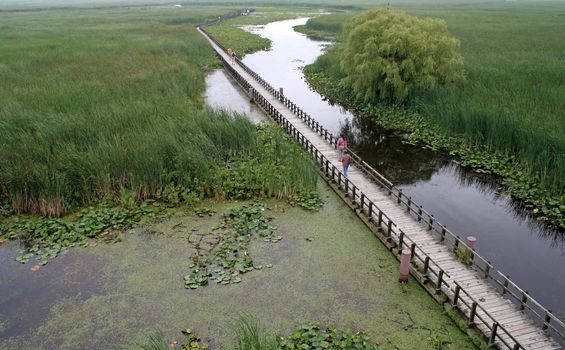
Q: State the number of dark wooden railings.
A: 2